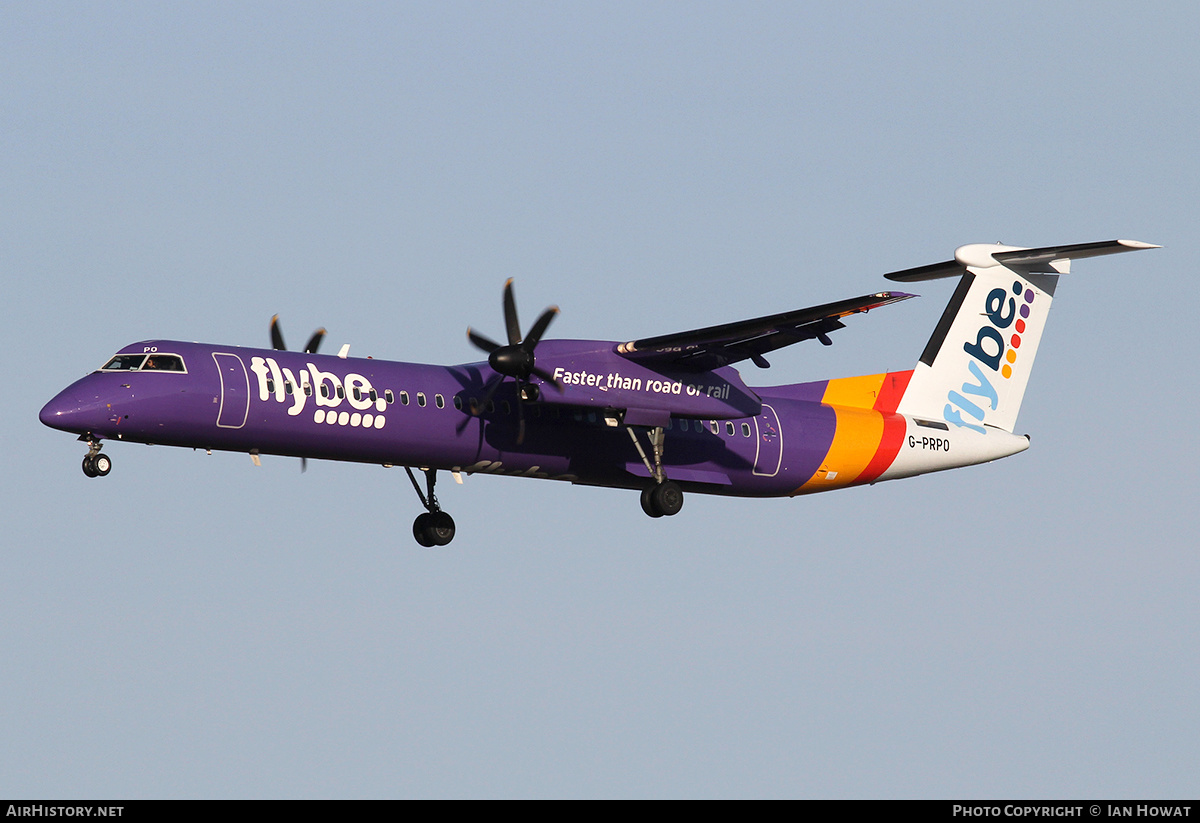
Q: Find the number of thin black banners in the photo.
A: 1